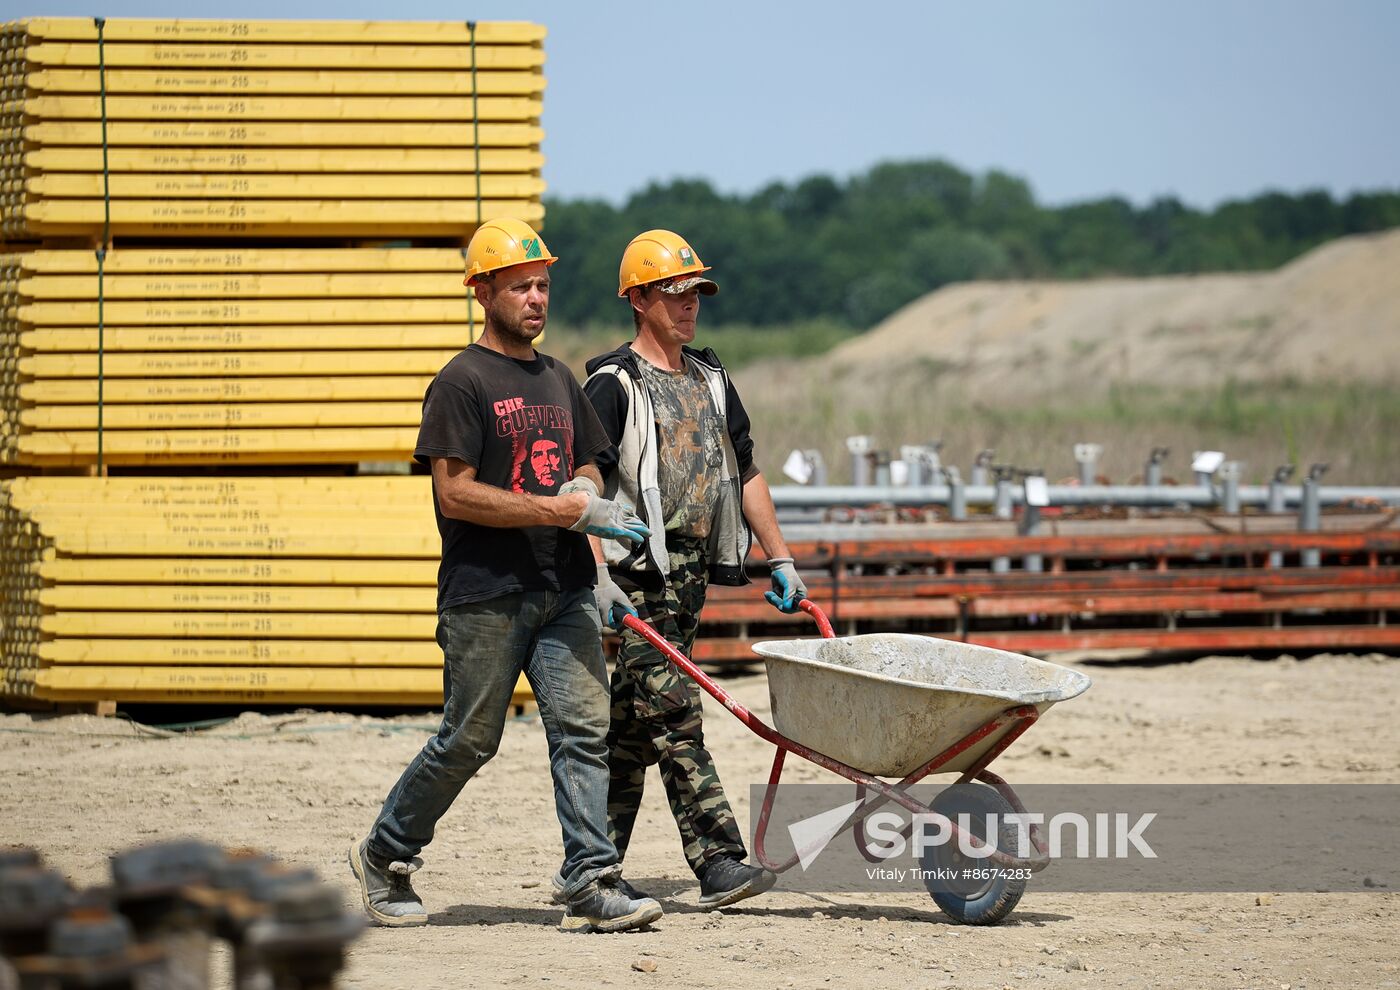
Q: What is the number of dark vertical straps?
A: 4